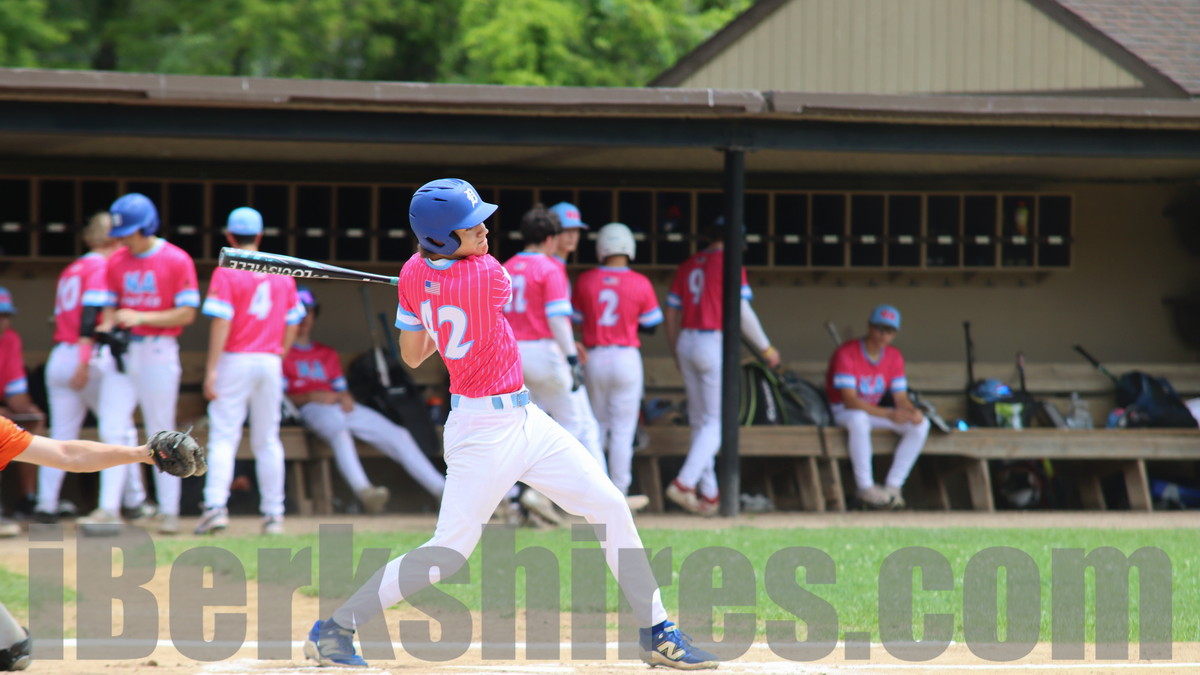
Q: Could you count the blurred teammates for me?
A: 10